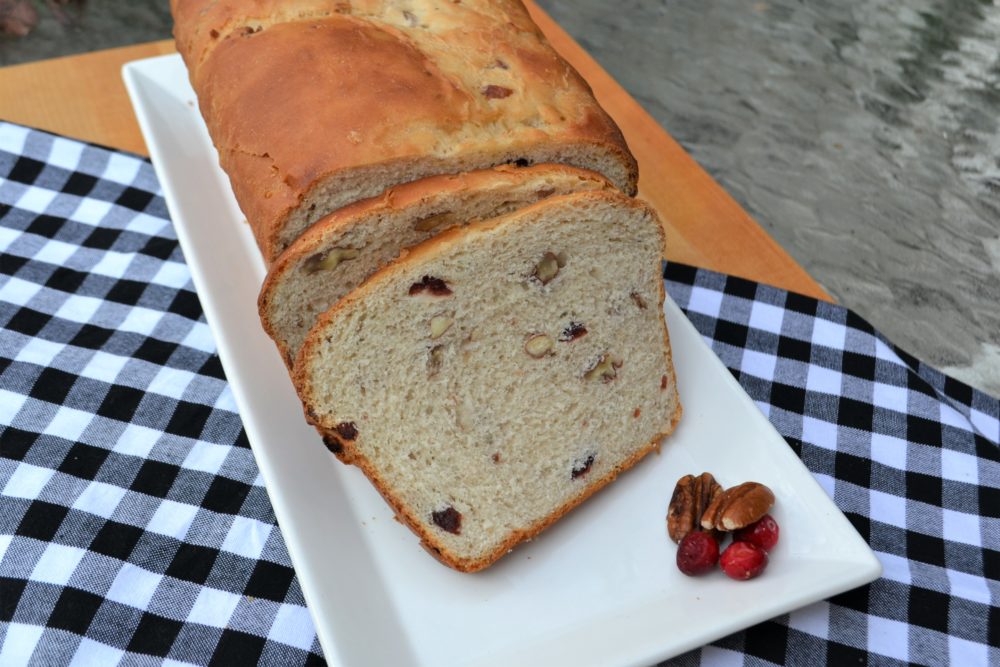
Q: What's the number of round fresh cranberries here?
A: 3